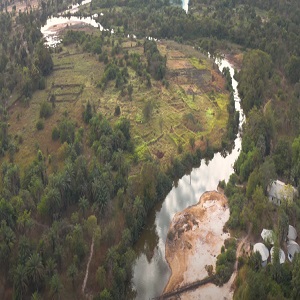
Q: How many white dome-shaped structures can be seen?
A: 5